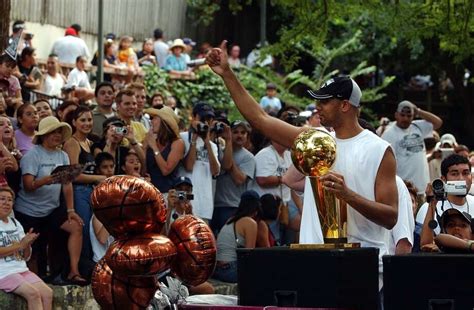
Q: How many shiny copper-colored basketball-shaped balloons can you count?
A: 4